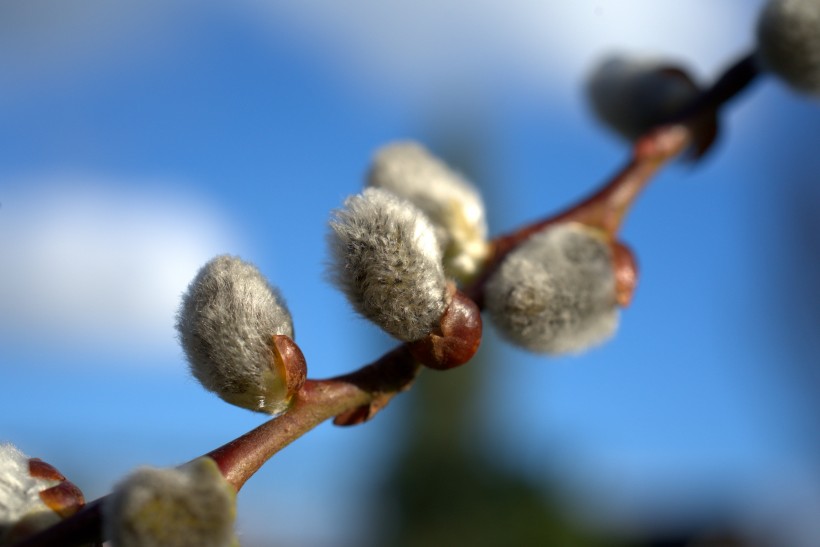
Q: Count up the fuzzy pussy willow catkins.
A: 8